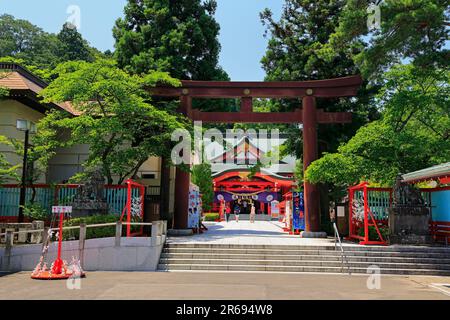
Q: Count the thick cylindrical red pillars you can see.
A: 2